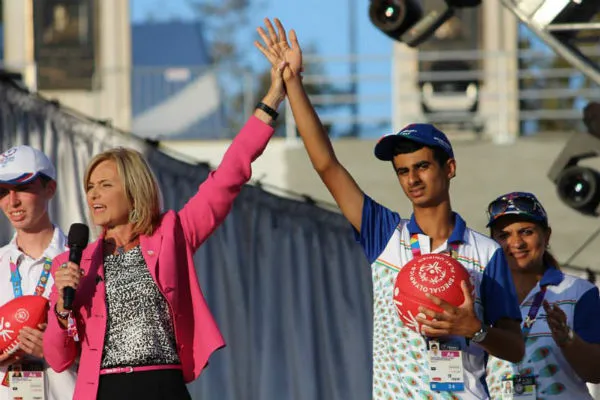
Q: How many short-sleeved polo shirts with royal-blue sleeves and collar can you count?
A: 2